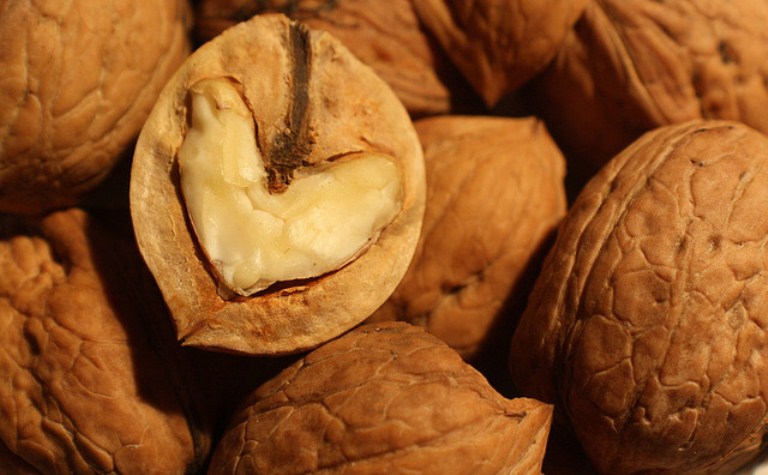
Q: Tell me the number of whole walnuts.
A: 8